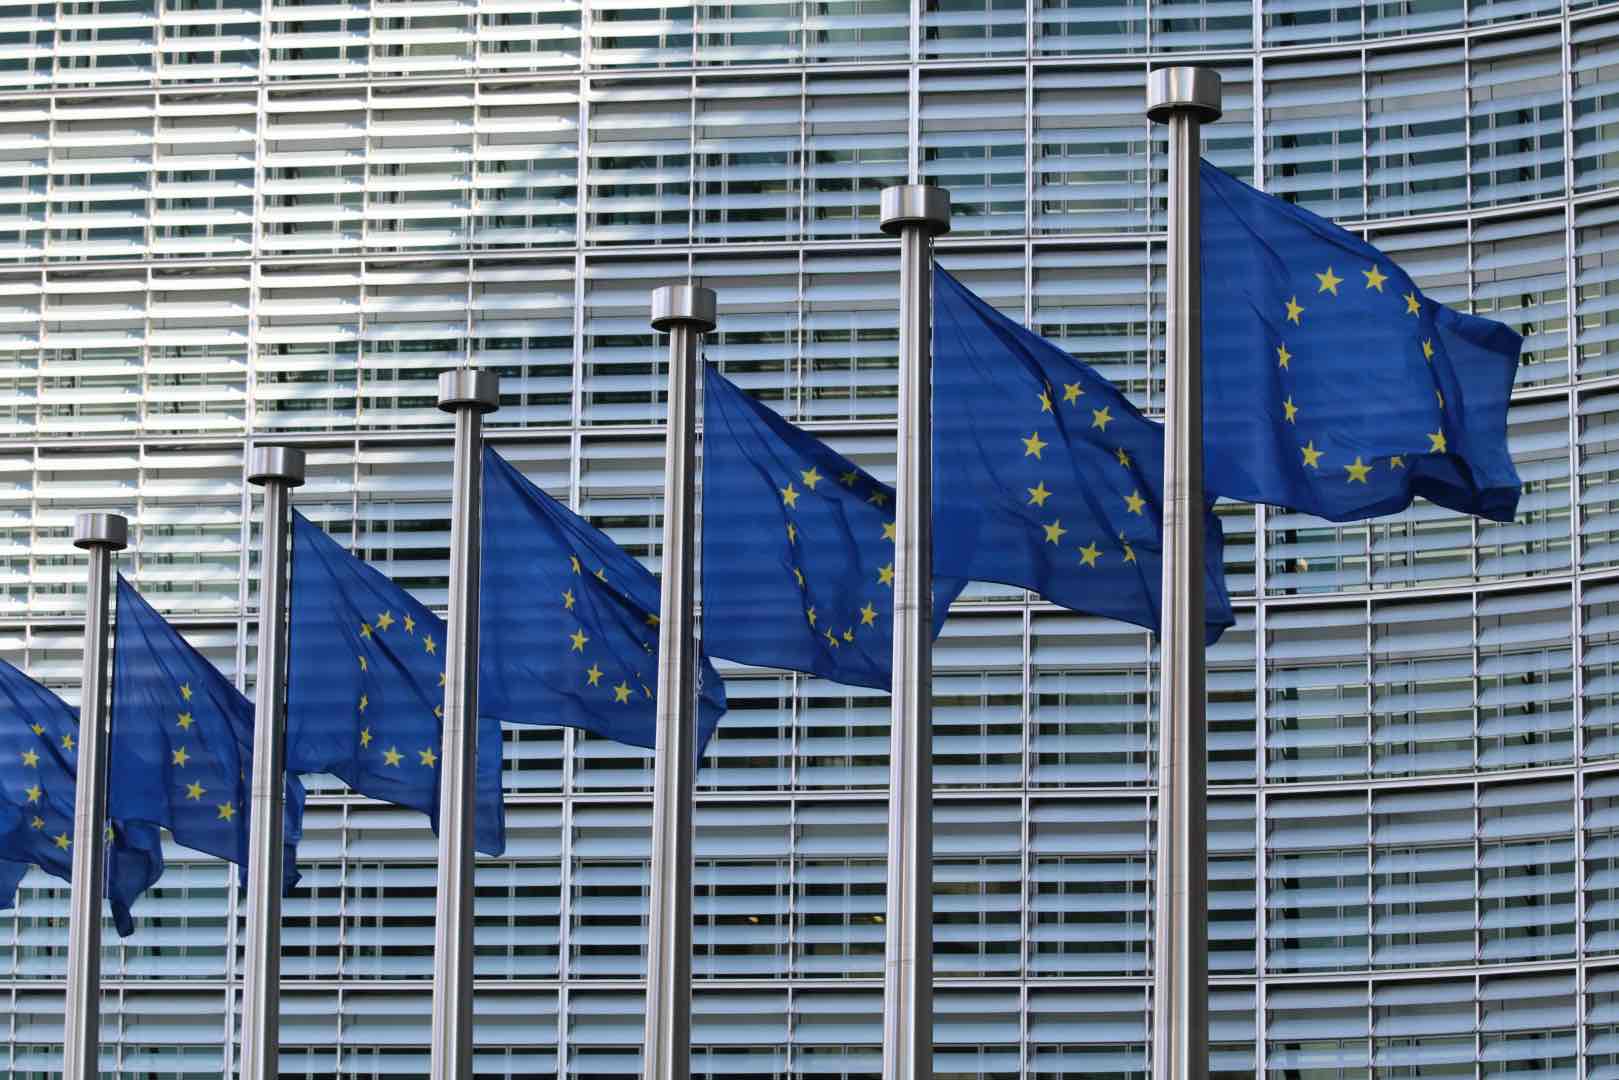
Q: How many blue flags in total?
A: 7